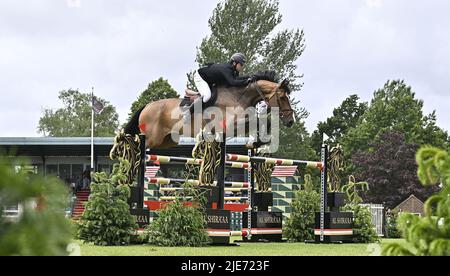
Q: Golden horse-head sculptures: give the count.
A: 4